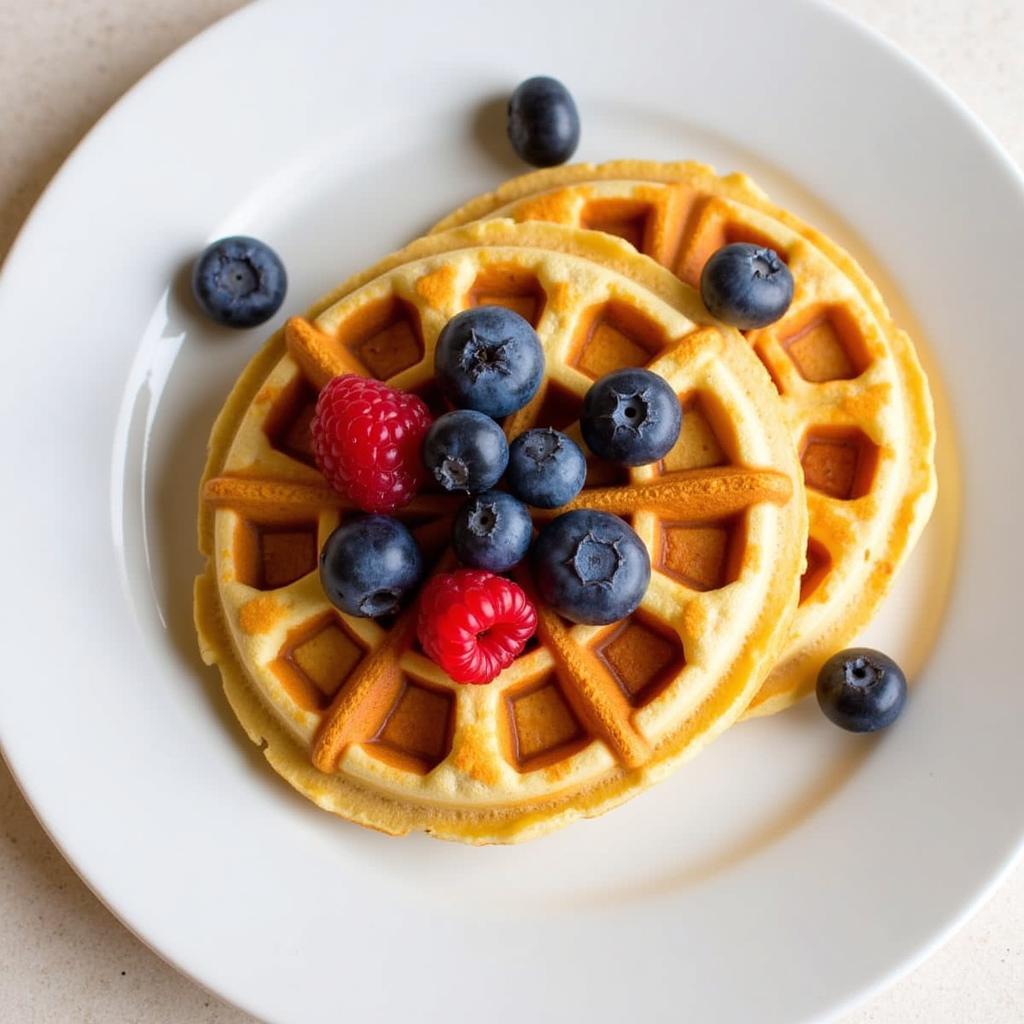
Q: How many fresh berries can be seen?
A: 13